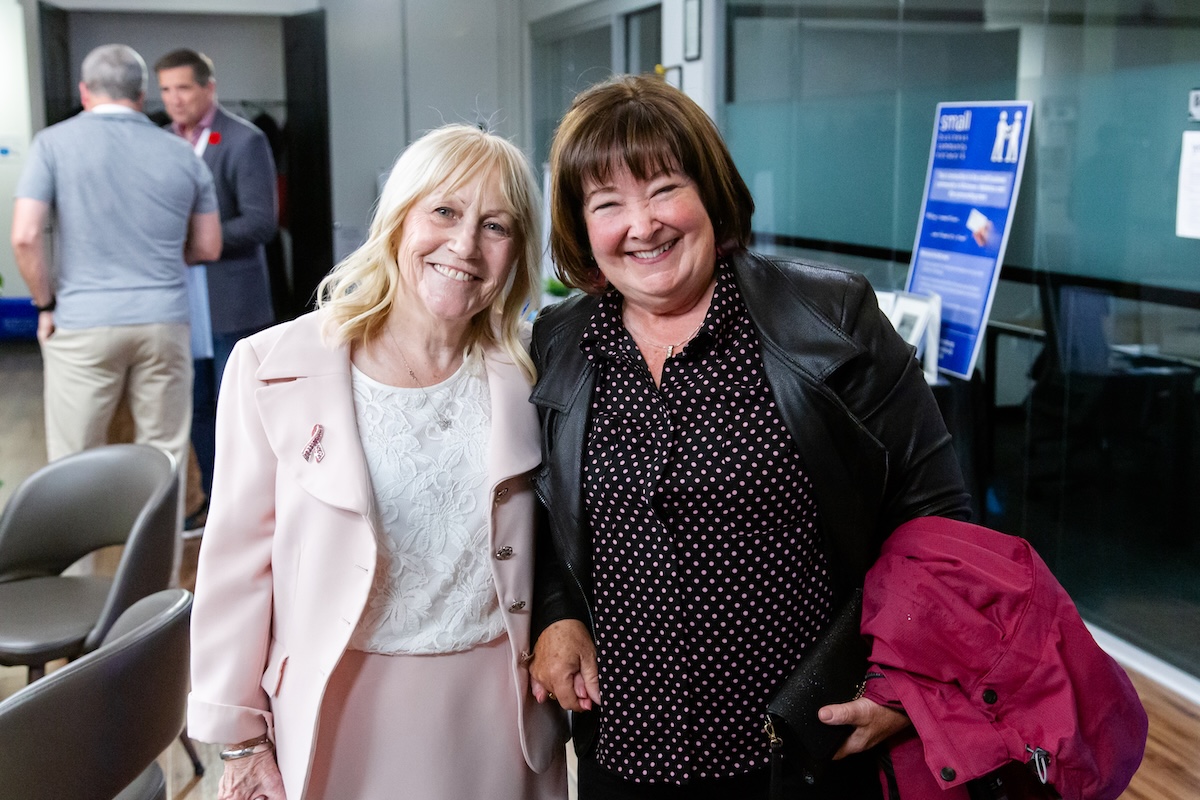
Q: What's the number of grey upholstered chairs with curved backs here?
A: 2